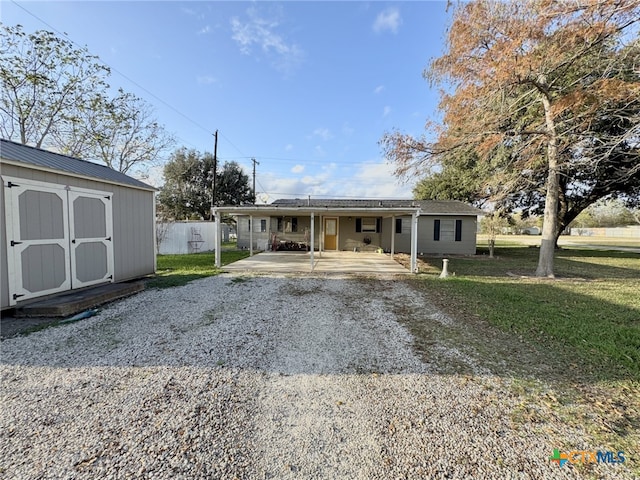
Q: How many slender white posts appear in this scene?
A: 6